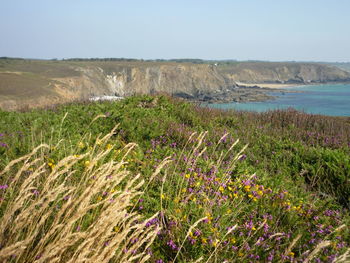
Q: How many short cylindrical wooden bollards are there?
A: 0